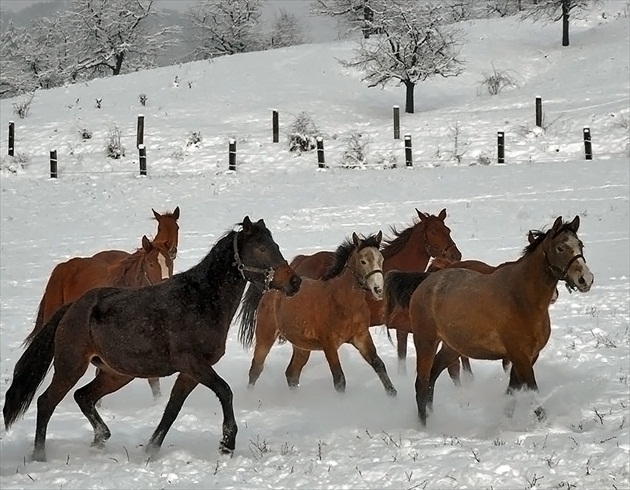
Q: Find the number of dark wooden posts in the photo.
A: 12